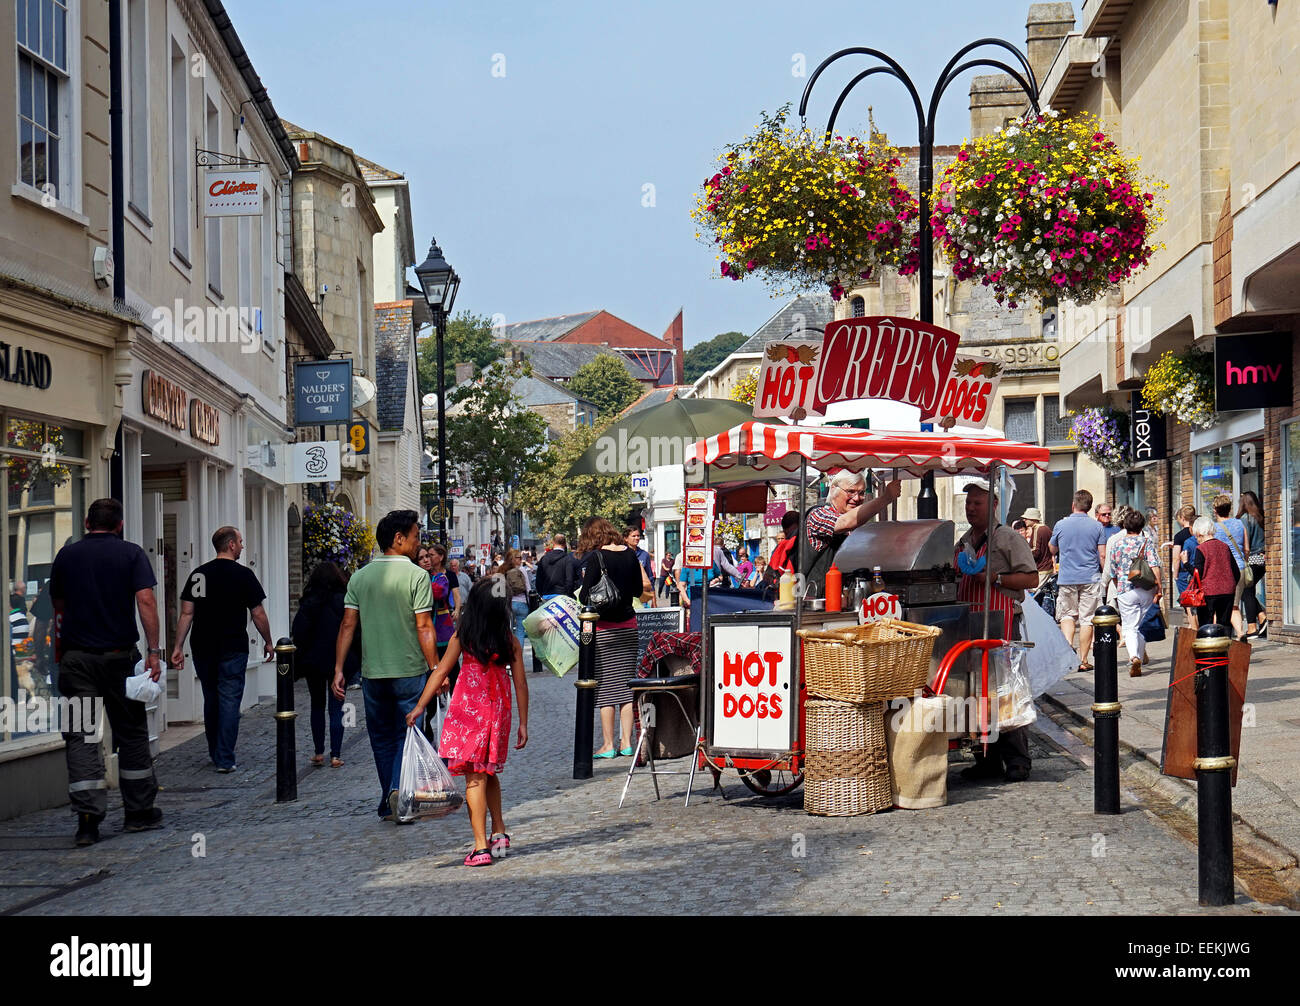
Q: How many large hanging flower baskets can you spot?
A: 2